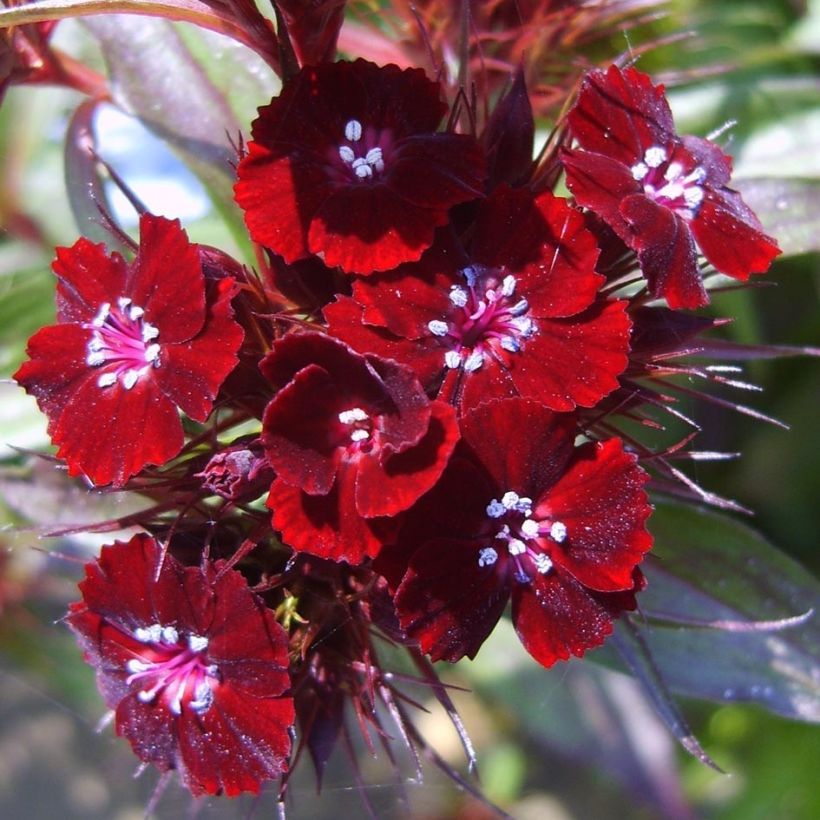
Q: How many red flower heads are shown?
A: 7